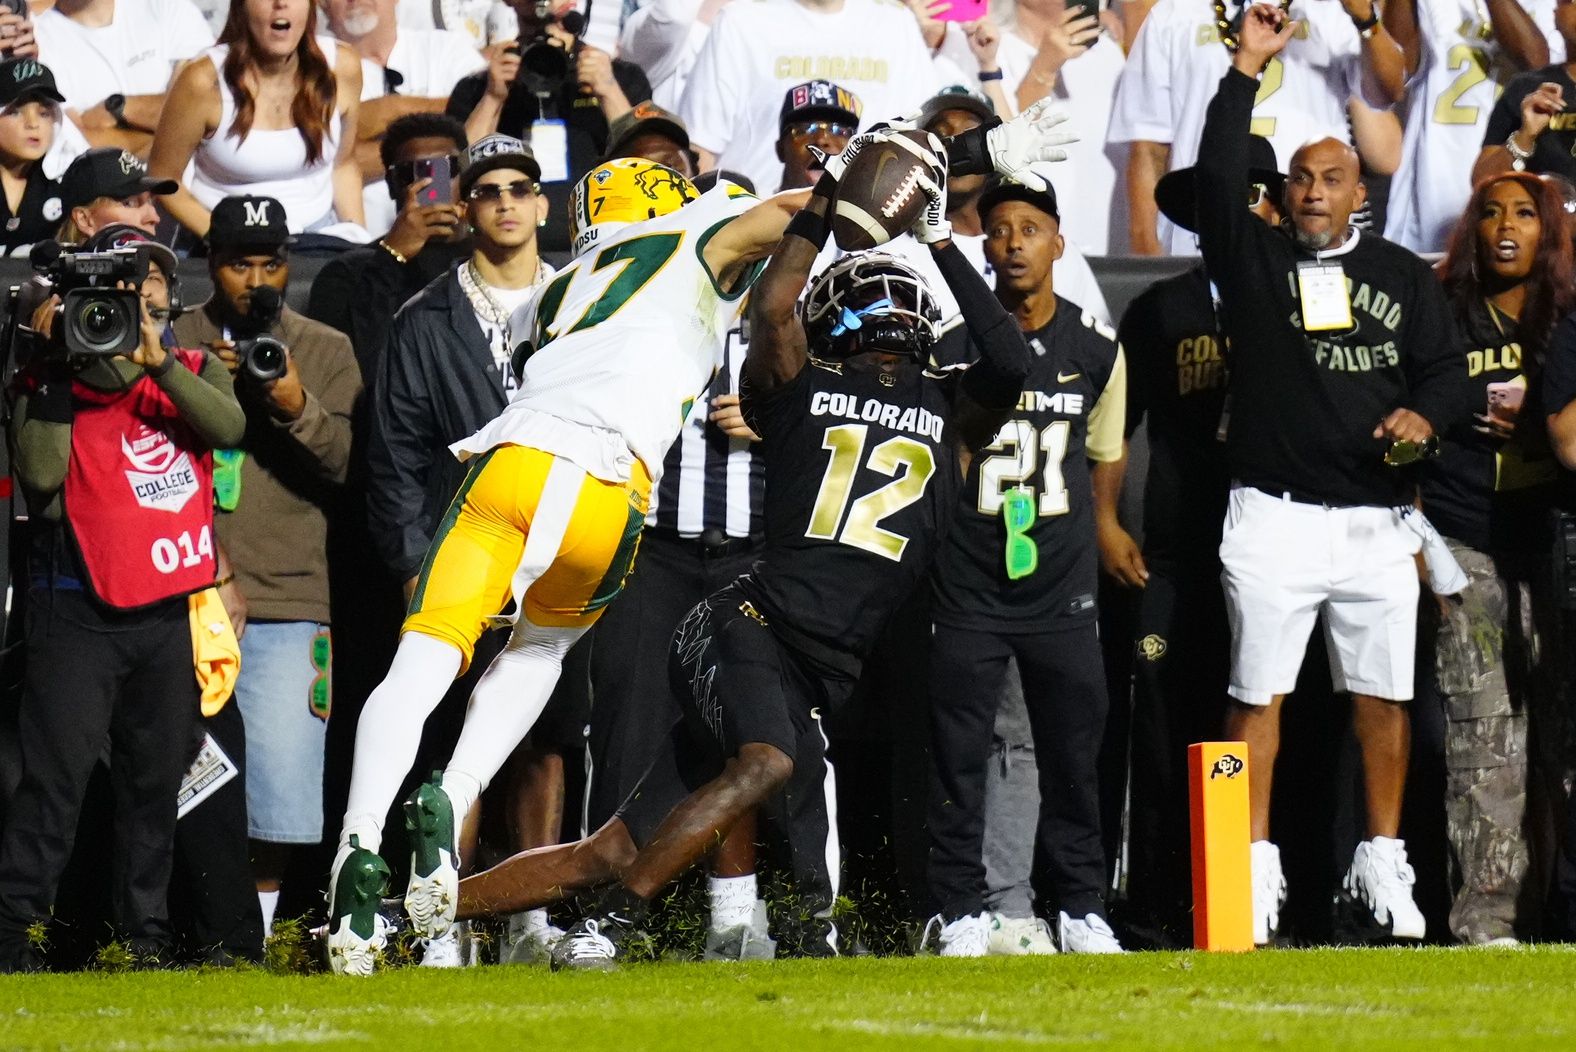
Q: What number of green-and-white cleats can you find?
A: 2